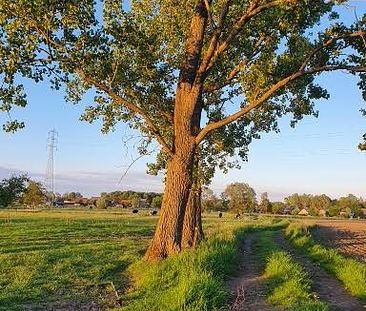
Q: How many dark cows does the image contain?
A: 4